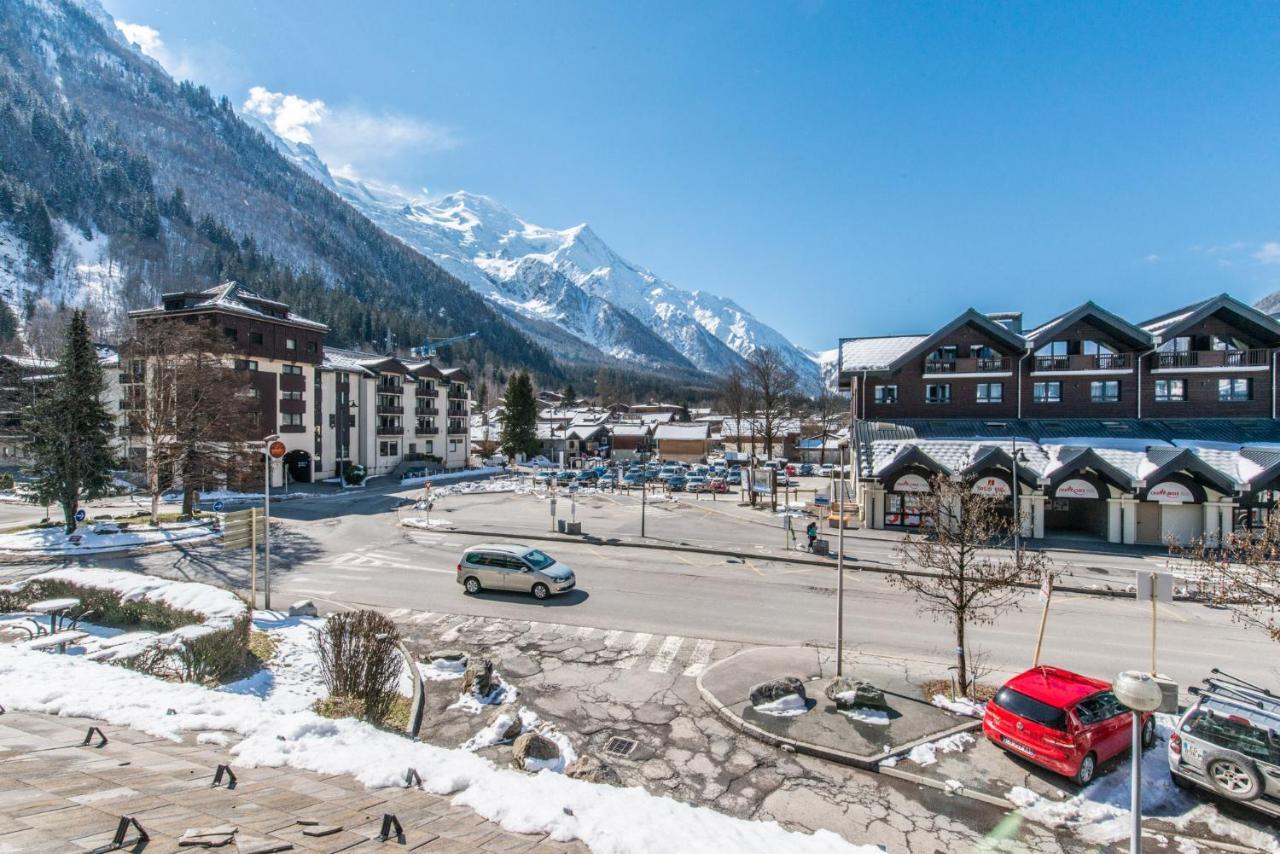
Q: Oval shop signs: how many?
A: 4